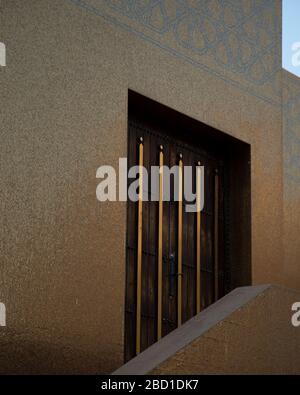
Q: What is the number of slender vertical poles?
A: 5